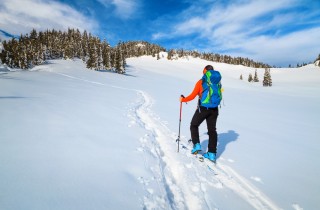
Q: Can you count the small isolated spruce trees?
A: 4